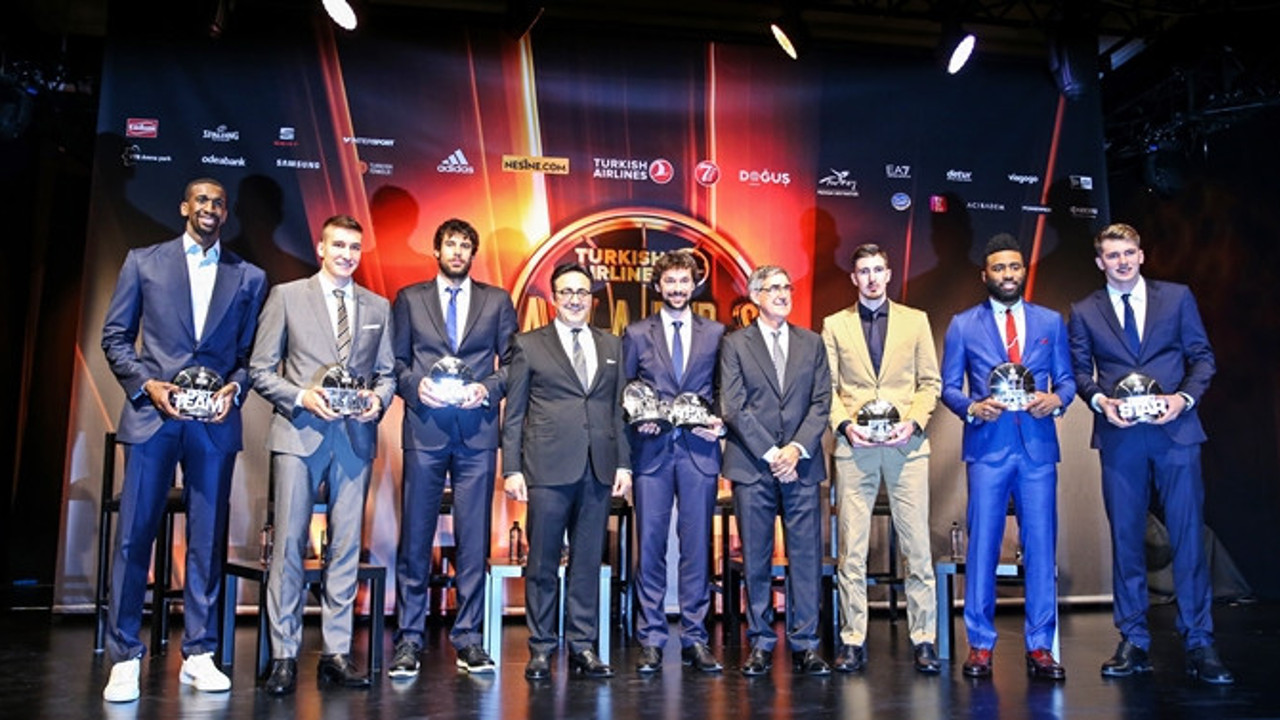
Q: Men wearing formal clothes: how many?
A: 9